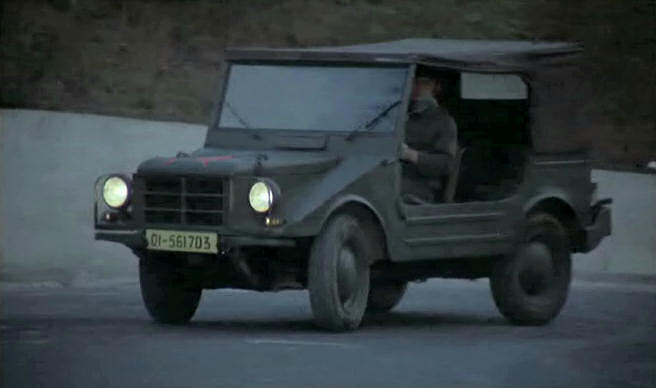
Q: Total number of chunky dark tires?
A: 4